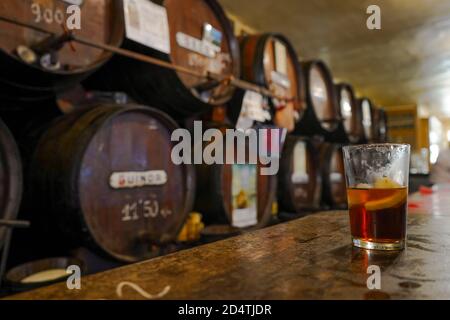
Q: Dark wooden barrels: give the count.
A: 12